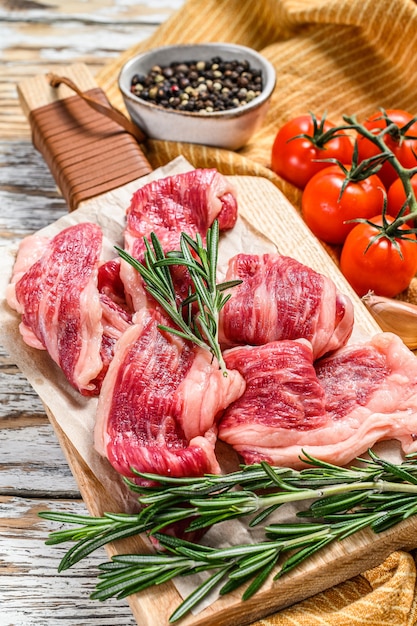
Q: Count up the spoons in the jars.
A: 0